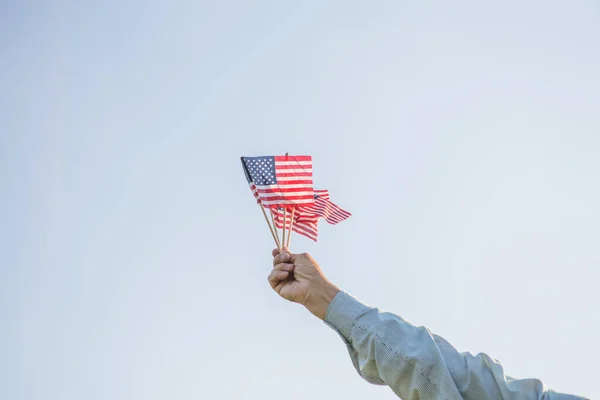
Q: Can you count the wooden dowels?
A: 4